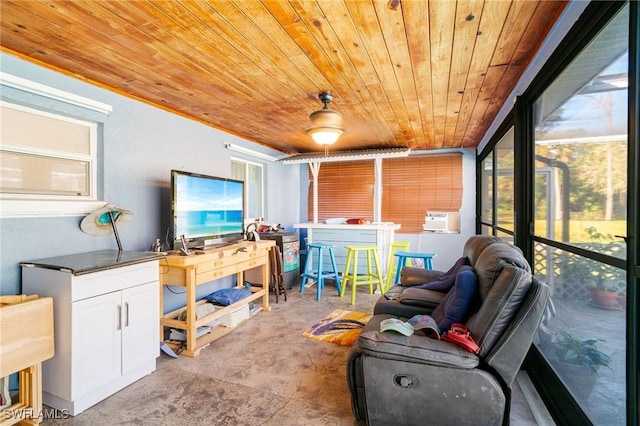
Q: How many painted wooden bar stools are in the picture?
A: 4